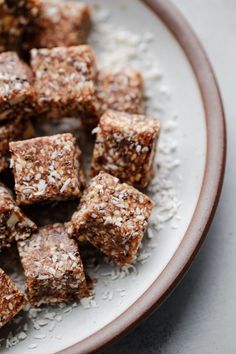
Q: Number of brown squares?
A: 12